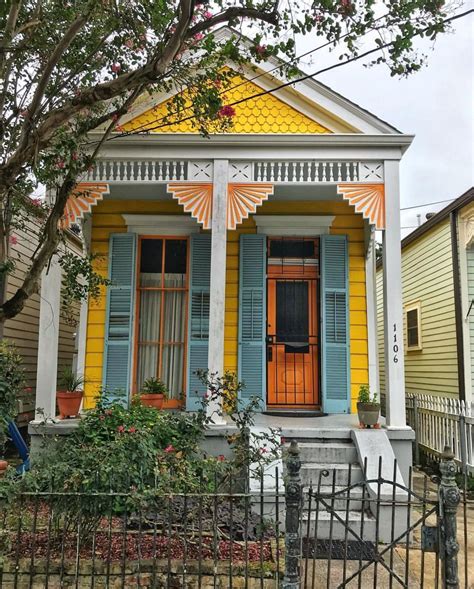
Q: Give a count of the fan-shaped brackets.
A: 4